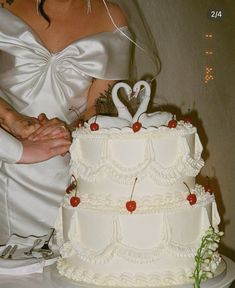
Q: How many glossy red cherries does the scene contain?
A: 10